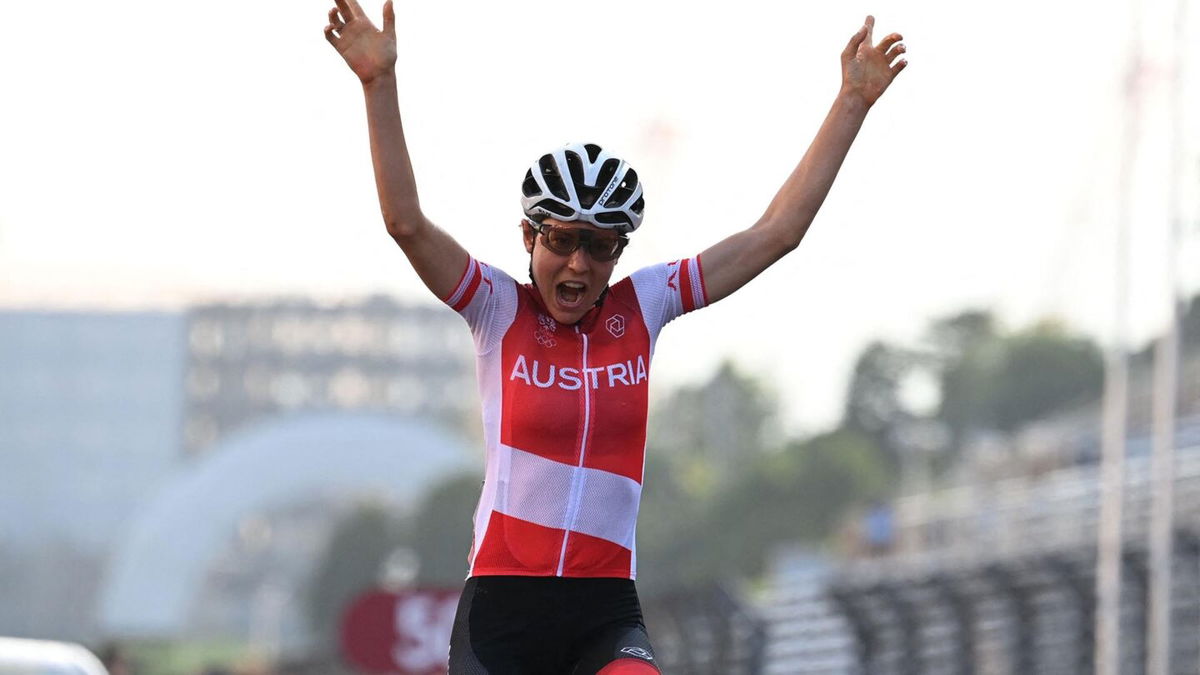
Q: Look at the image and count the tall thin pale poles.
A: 2